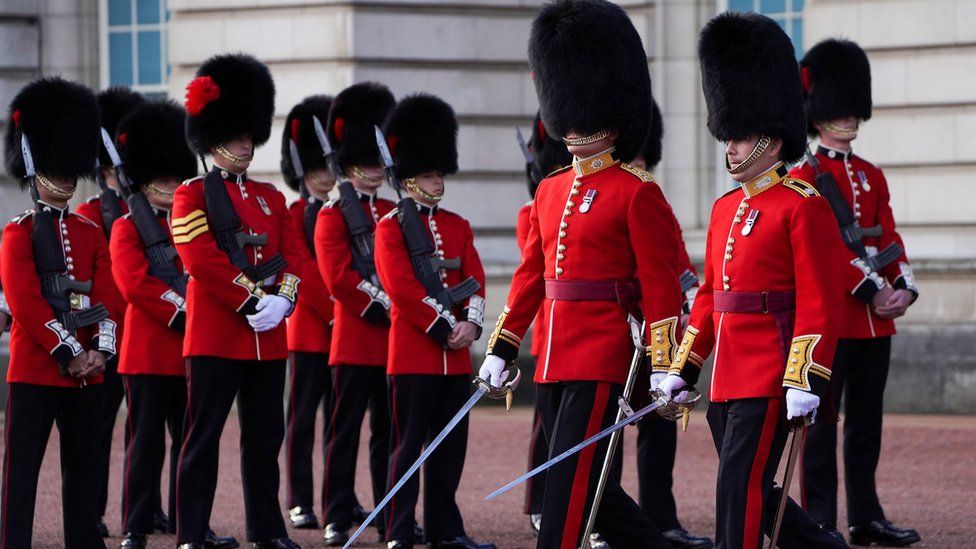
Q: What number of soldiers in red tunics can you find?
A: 12